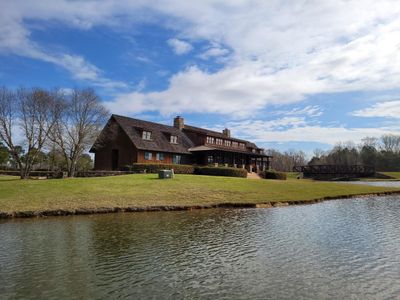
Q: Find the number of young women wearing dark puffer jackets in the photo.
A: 0